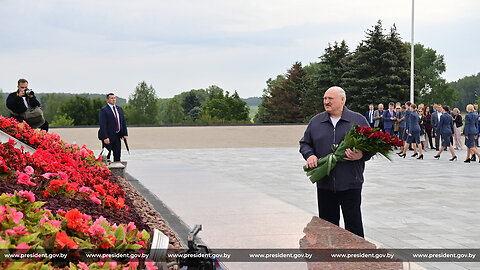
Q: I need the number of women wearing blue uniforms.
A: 4